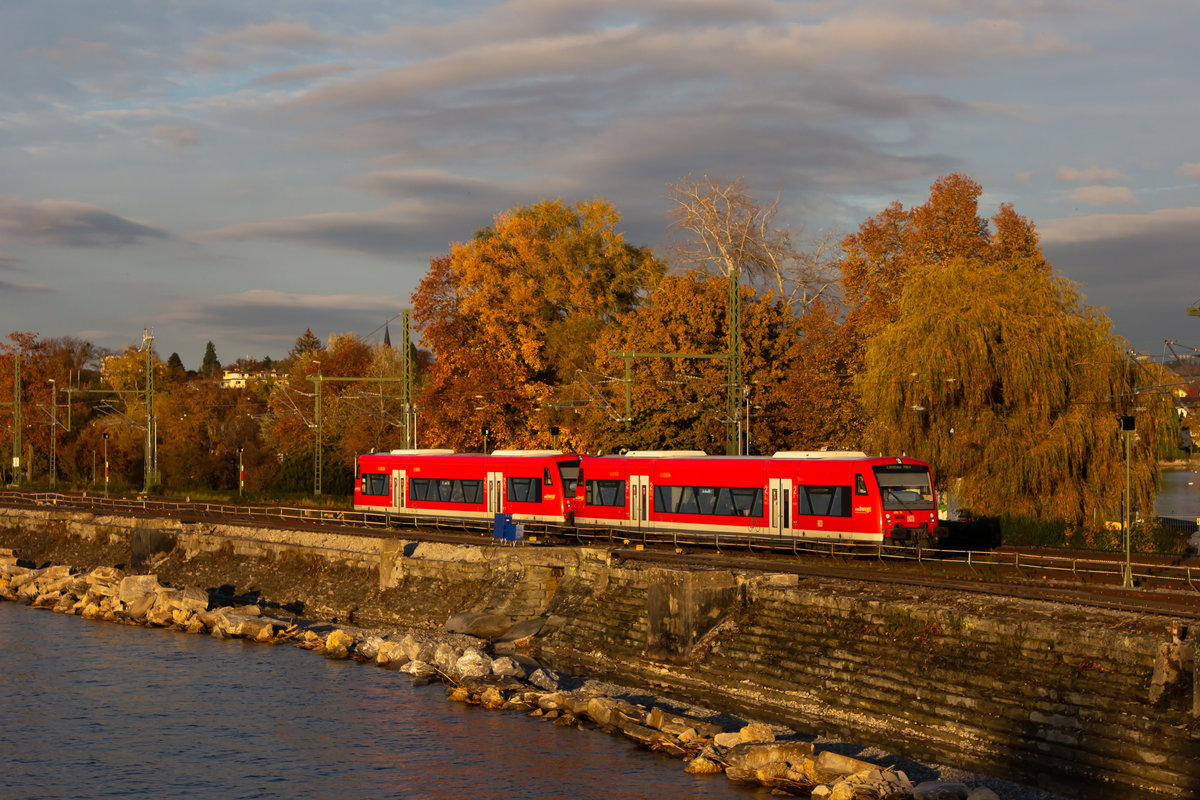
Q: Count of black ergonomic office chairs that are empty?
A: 0